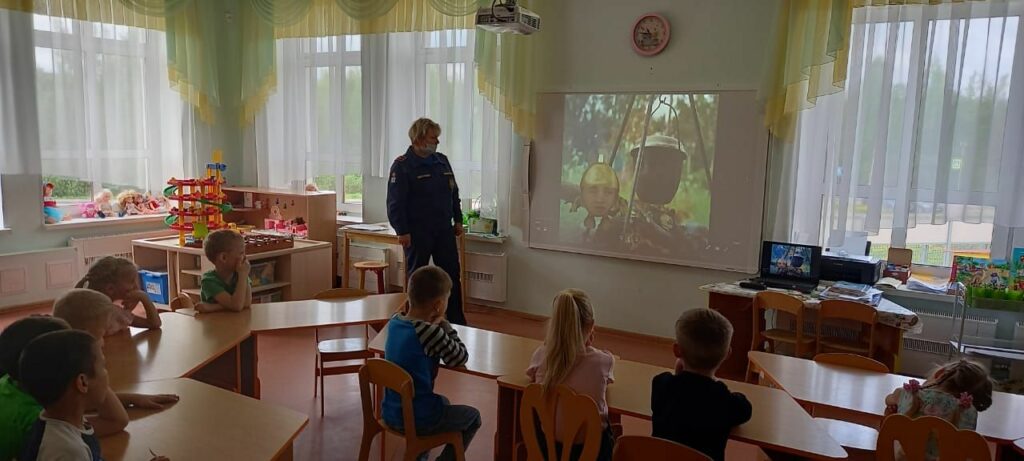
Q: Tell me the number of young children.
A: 9